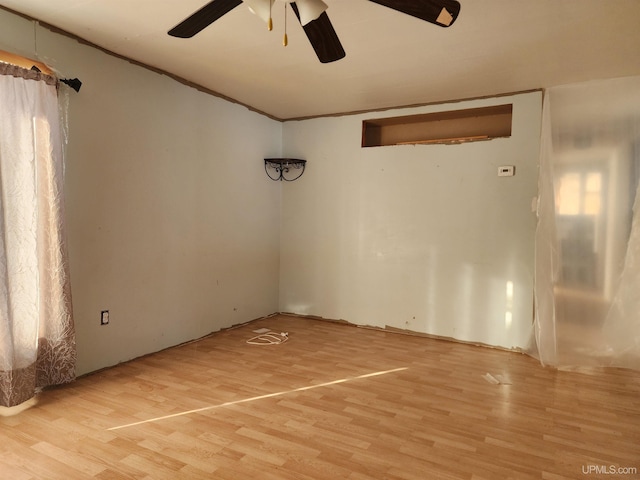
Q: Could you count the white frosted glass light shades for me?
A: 2